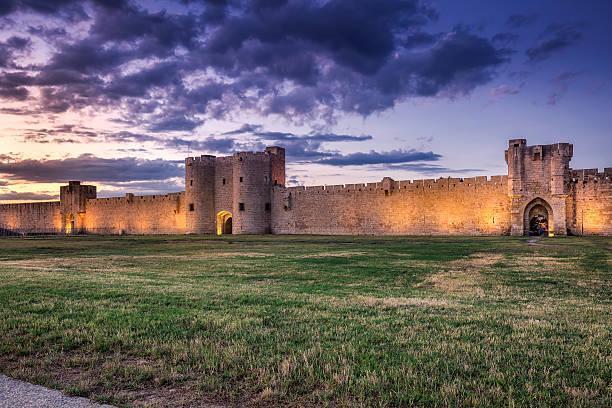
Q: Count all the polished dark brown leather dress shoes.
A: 0